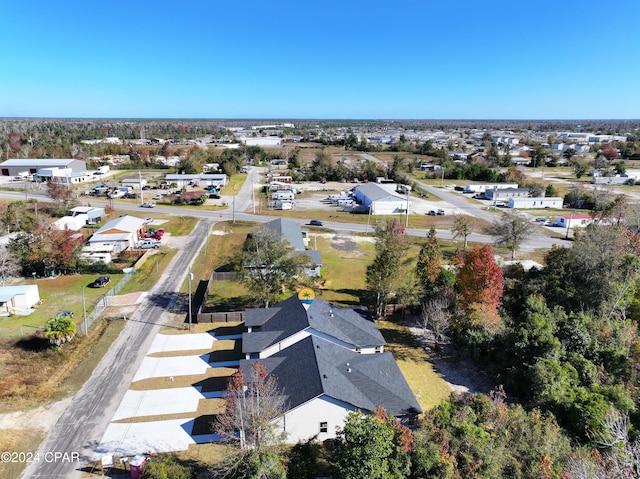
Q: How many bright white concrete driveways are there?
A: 4